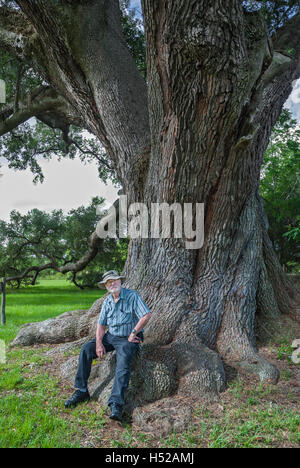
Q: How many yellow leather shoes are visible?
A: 0